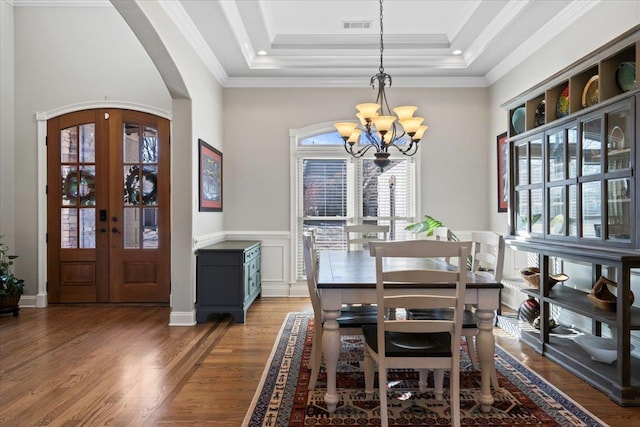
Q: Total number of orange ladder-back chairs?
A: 0